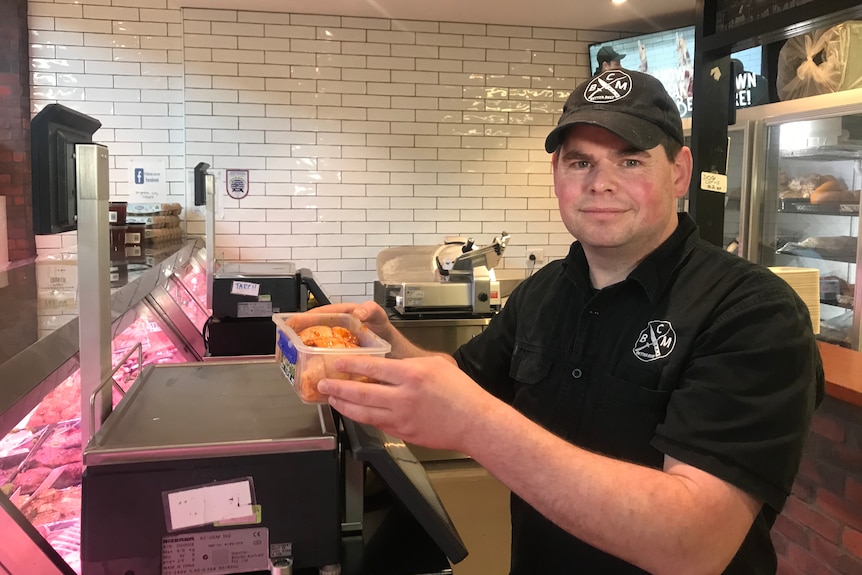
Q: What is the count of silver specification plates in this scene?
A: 2